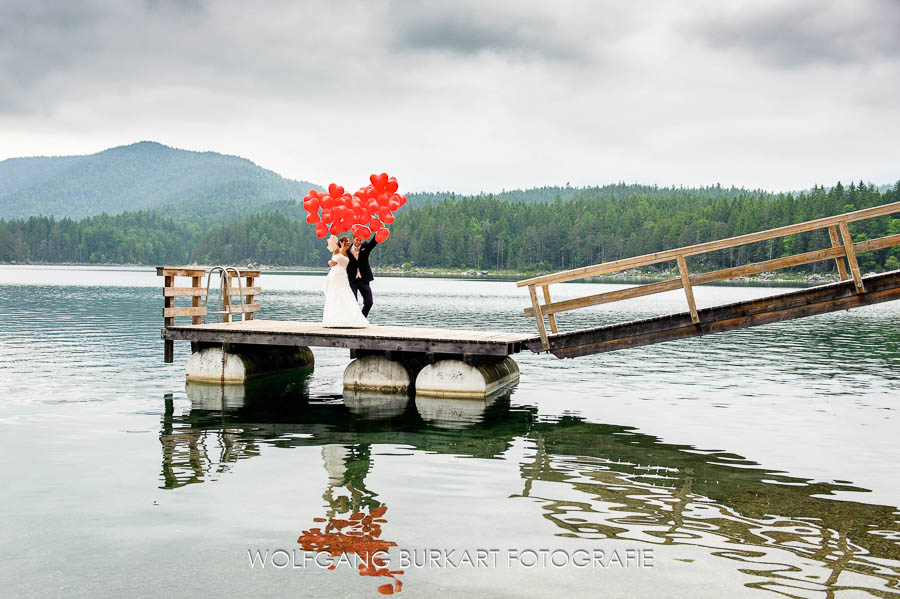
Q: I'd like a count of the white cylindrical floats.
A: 3